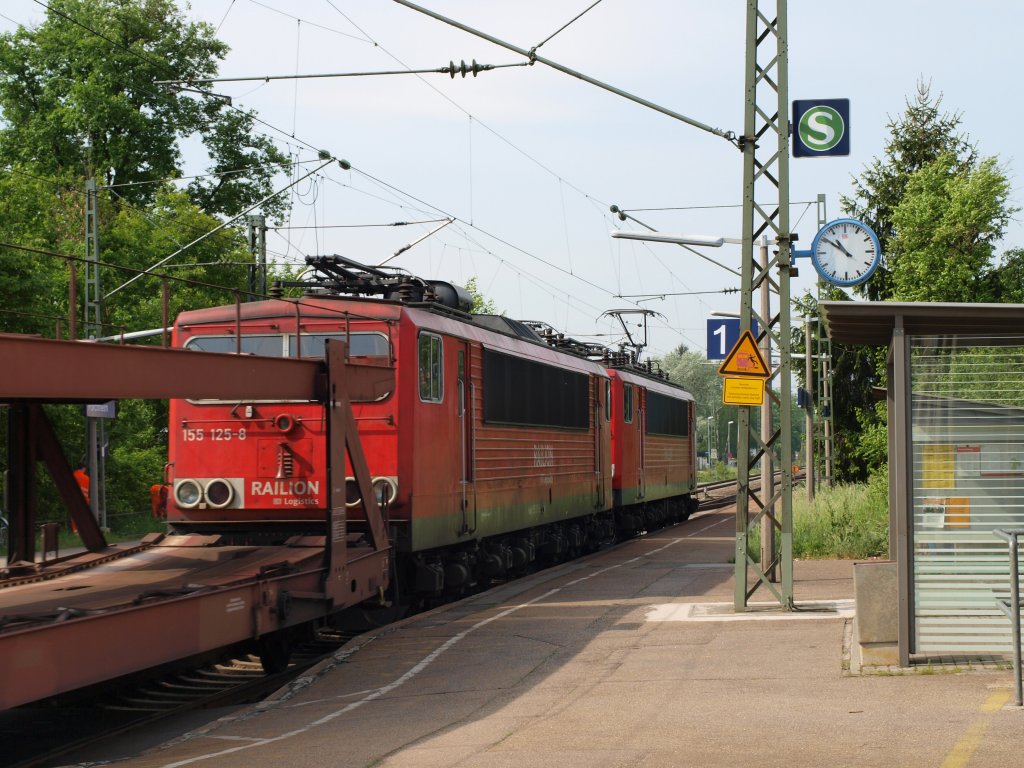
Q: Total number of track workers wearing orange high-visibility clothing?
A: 2